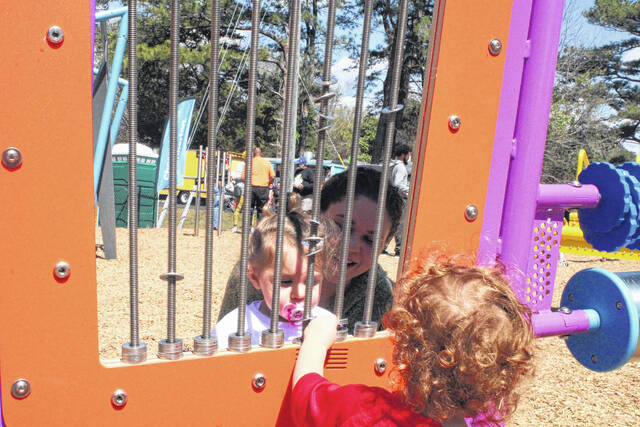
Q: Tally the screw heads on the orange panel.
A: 10